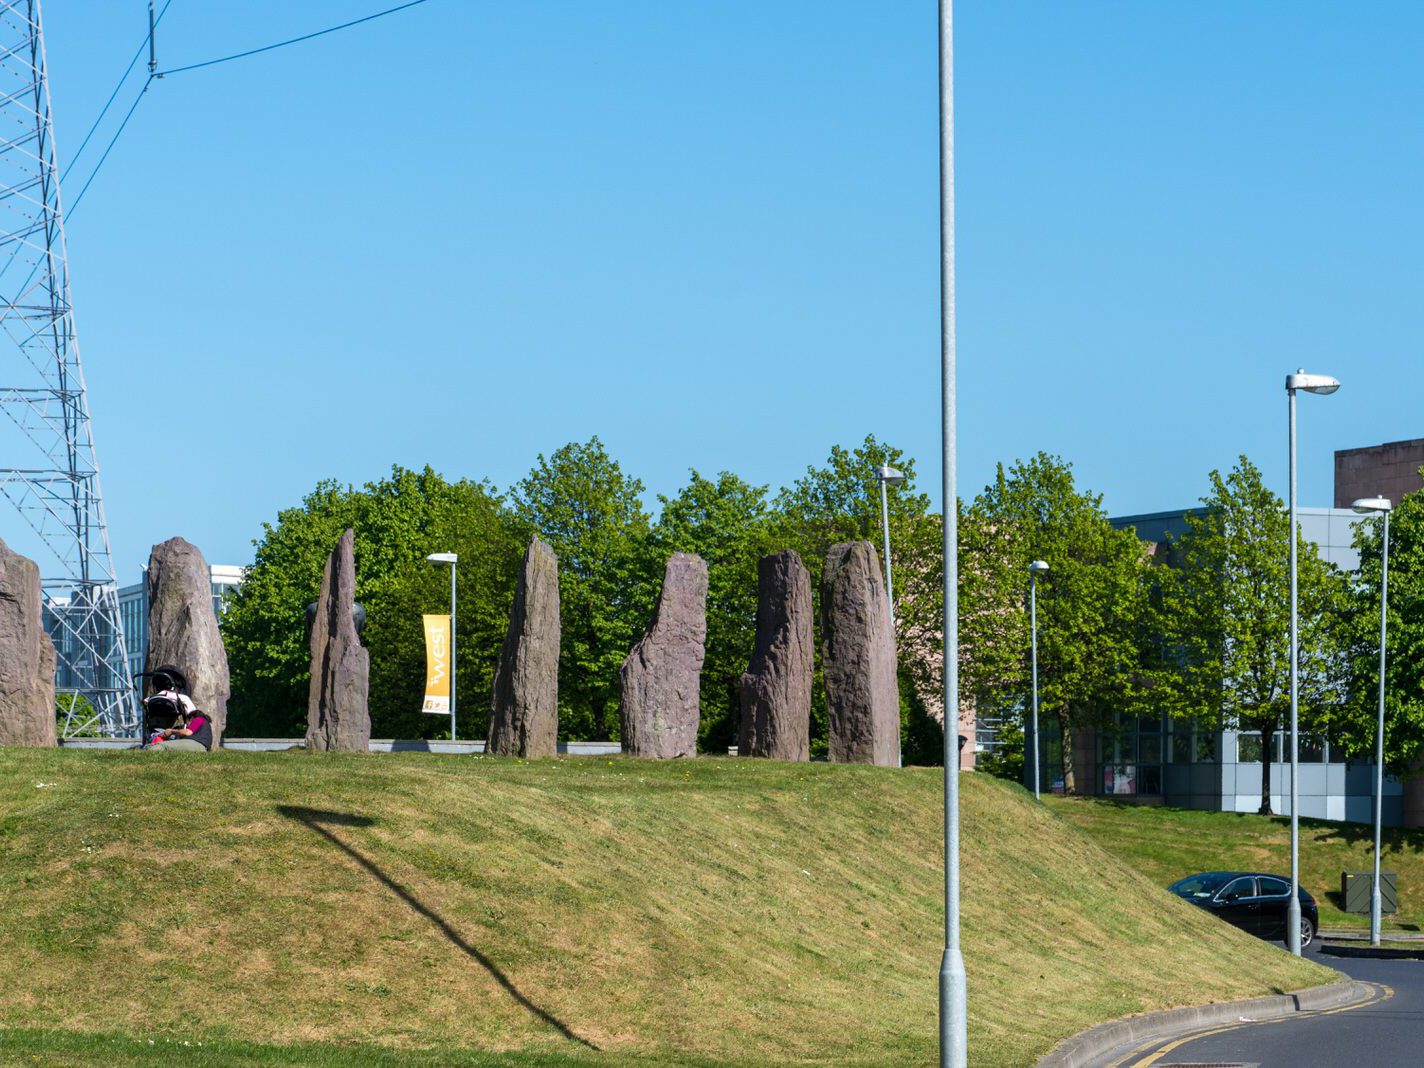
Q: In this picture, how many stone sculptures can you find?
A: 7